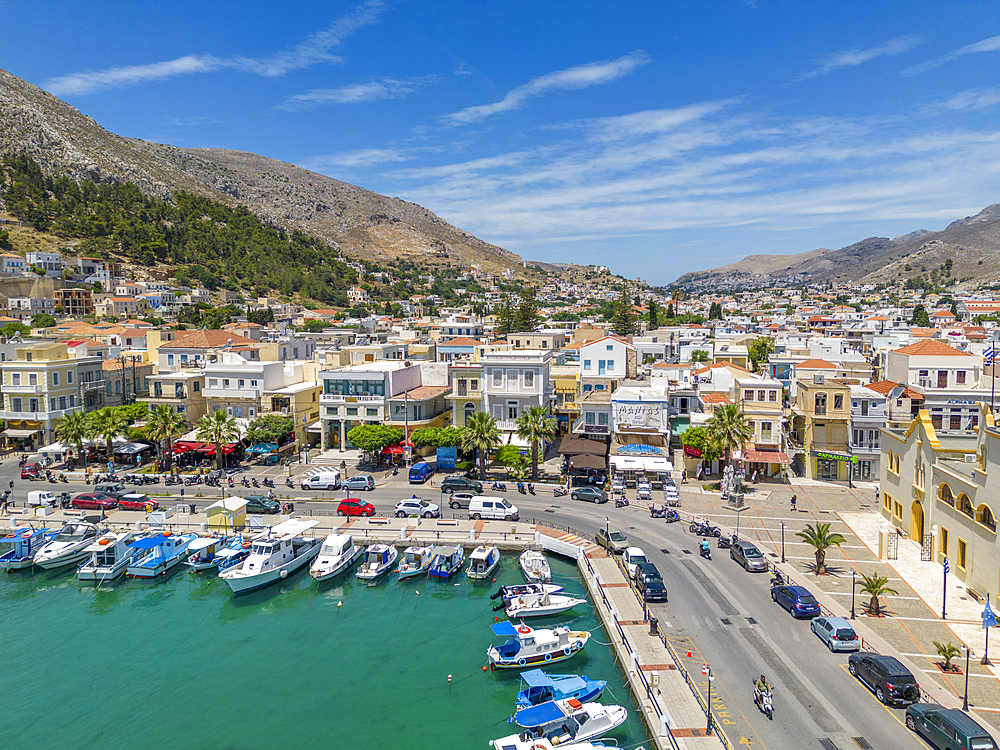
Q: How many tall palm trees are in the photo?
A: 7